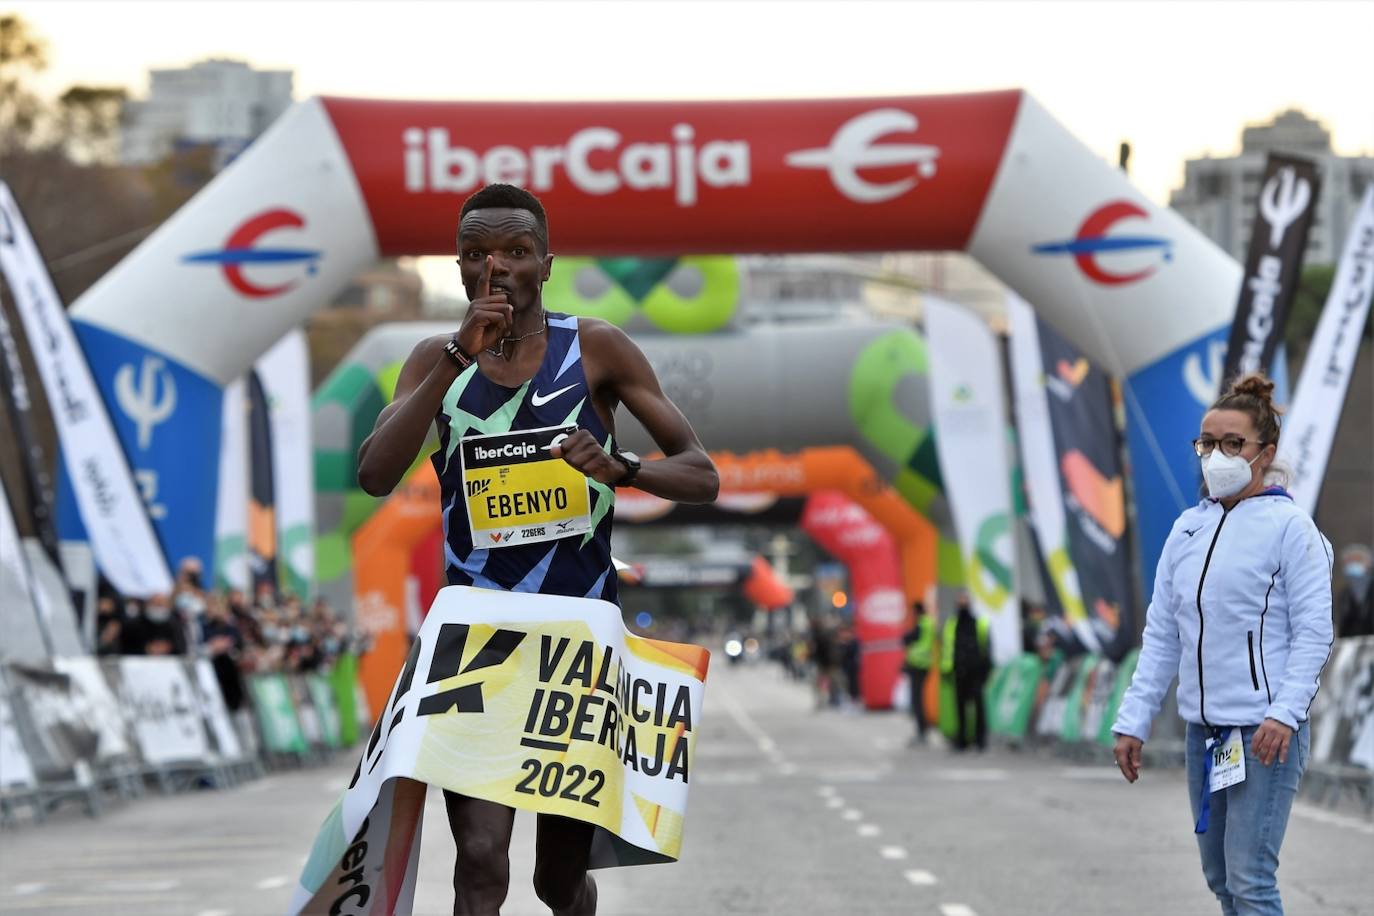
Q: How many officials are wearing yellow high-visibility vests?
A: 2